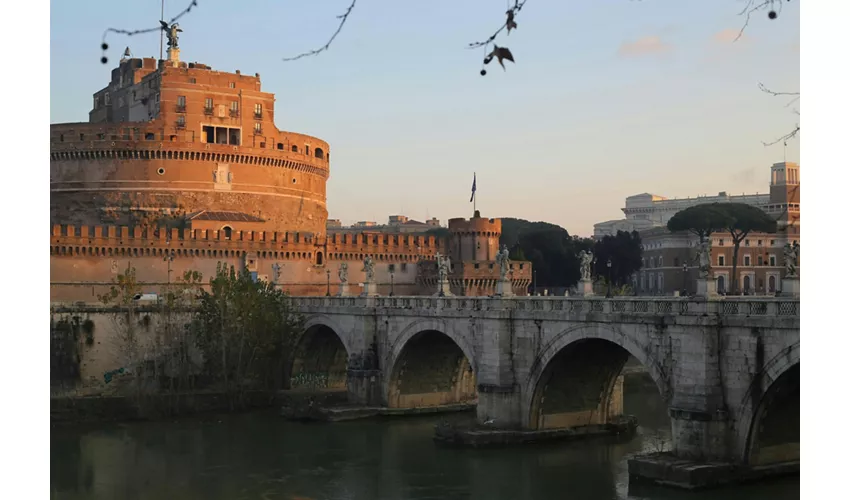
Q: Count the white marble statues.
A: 8